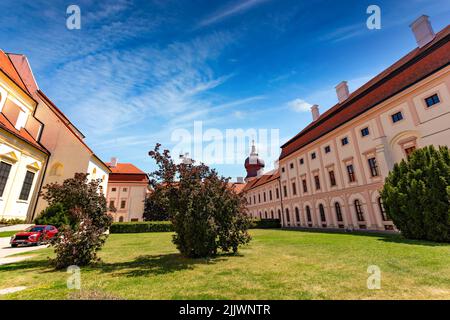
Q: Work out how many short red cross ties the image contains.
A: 0